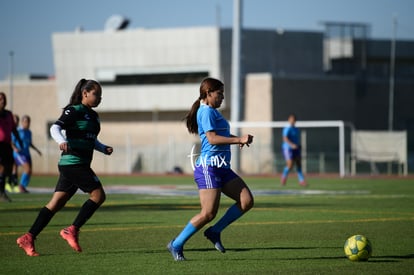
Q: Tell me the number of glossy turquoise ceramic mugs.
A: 0